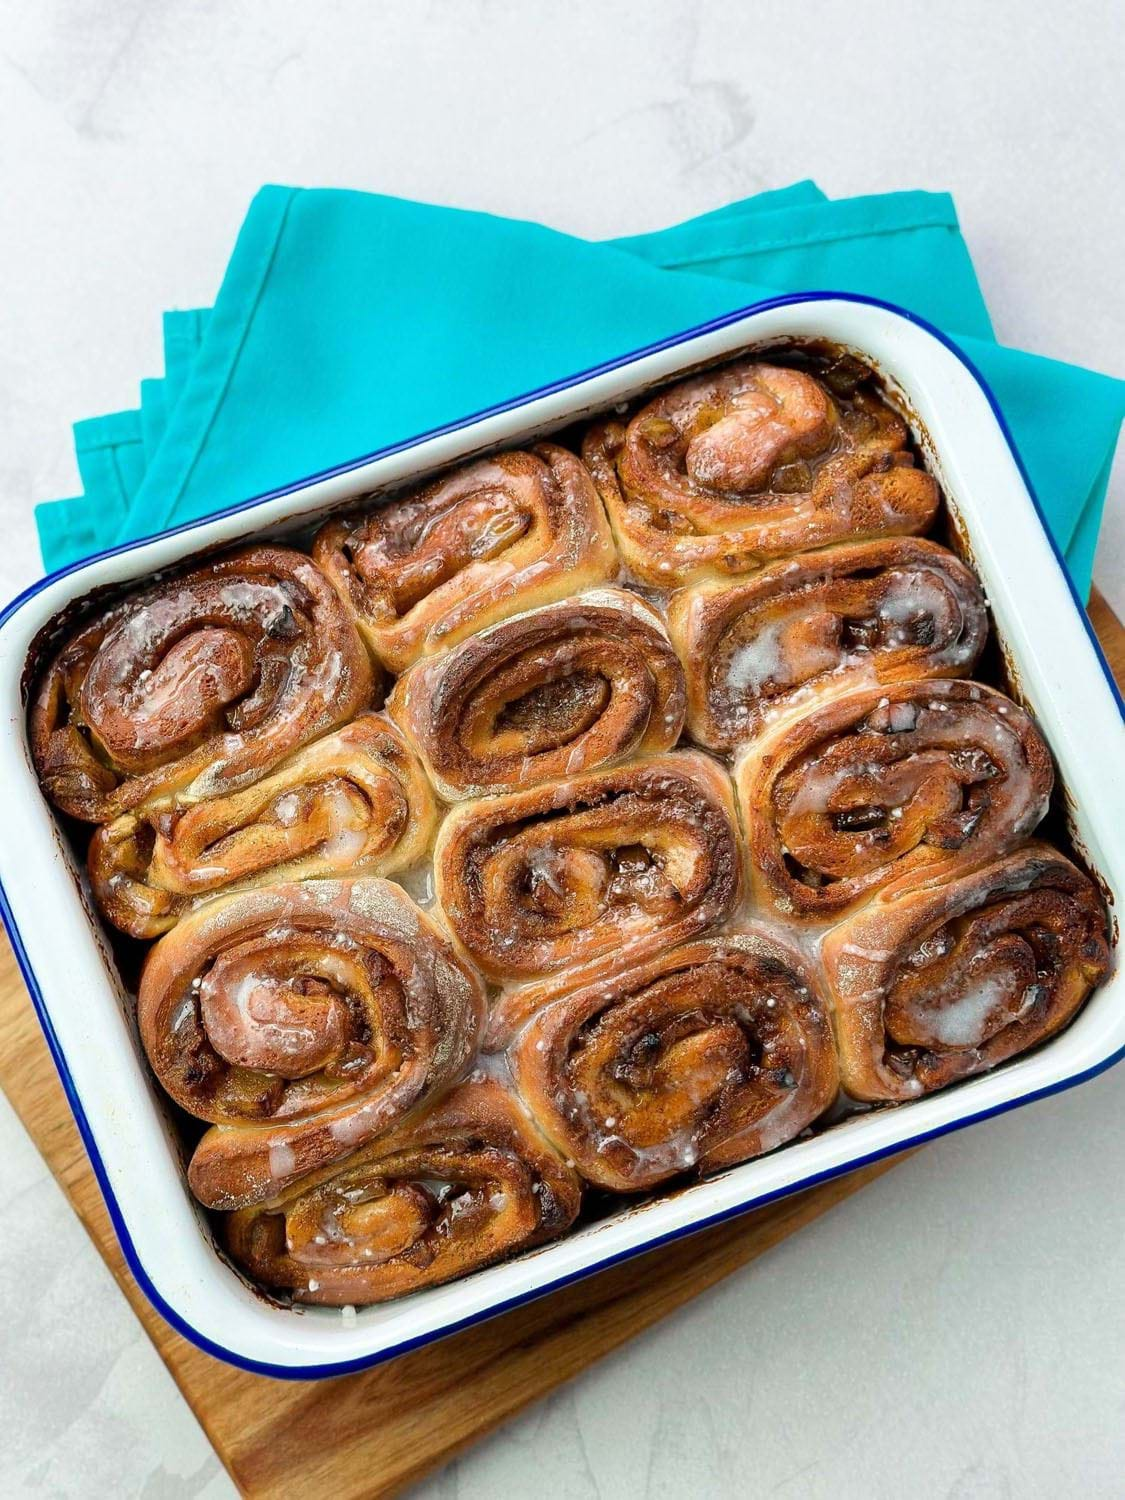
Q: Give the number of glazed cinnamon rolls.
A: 12